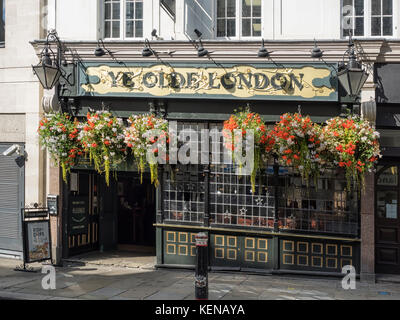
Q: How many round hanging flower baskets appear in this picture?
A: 6